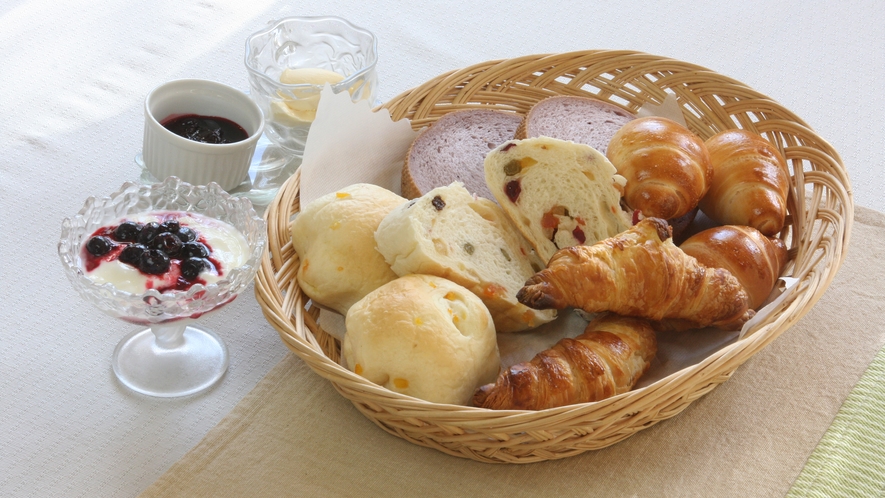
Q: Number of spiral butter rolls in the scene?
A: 3